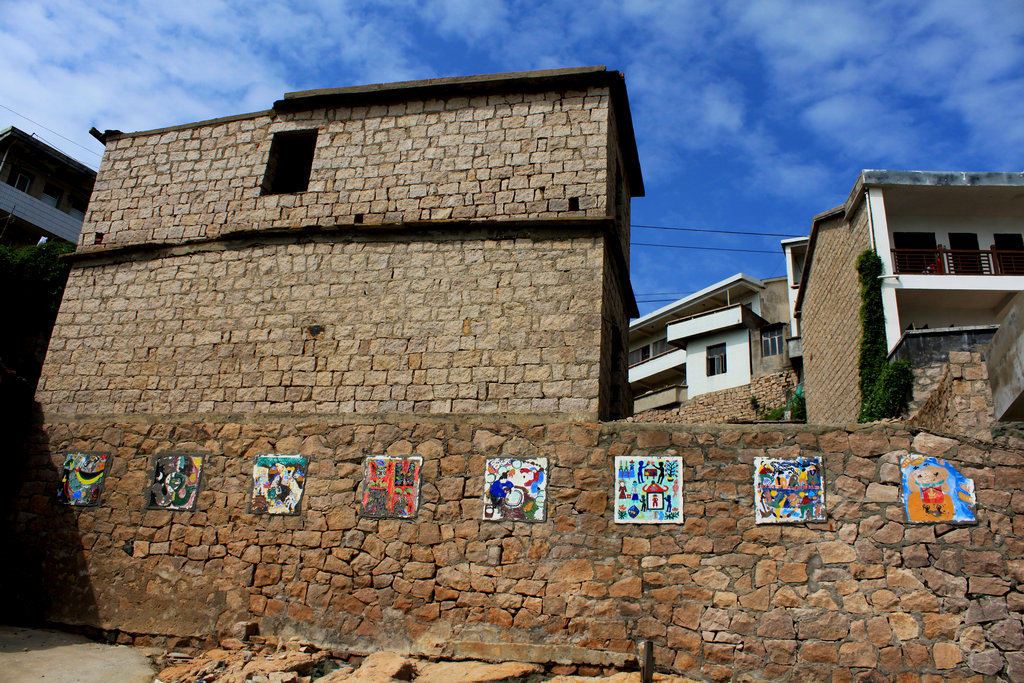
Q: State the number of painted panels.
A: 8